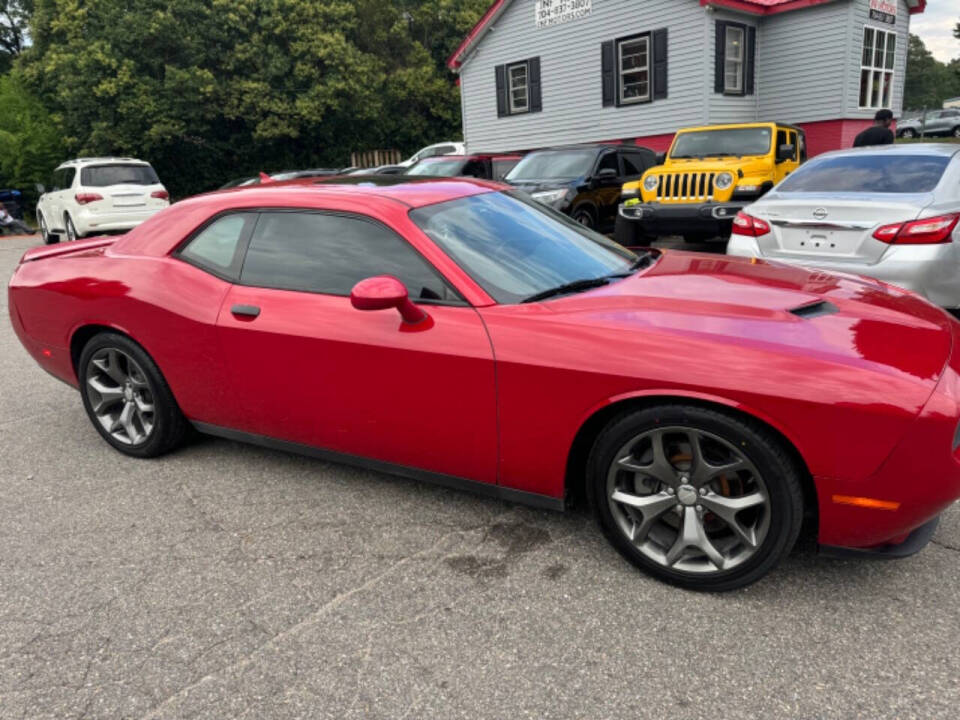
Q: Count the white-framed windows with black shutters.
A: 3